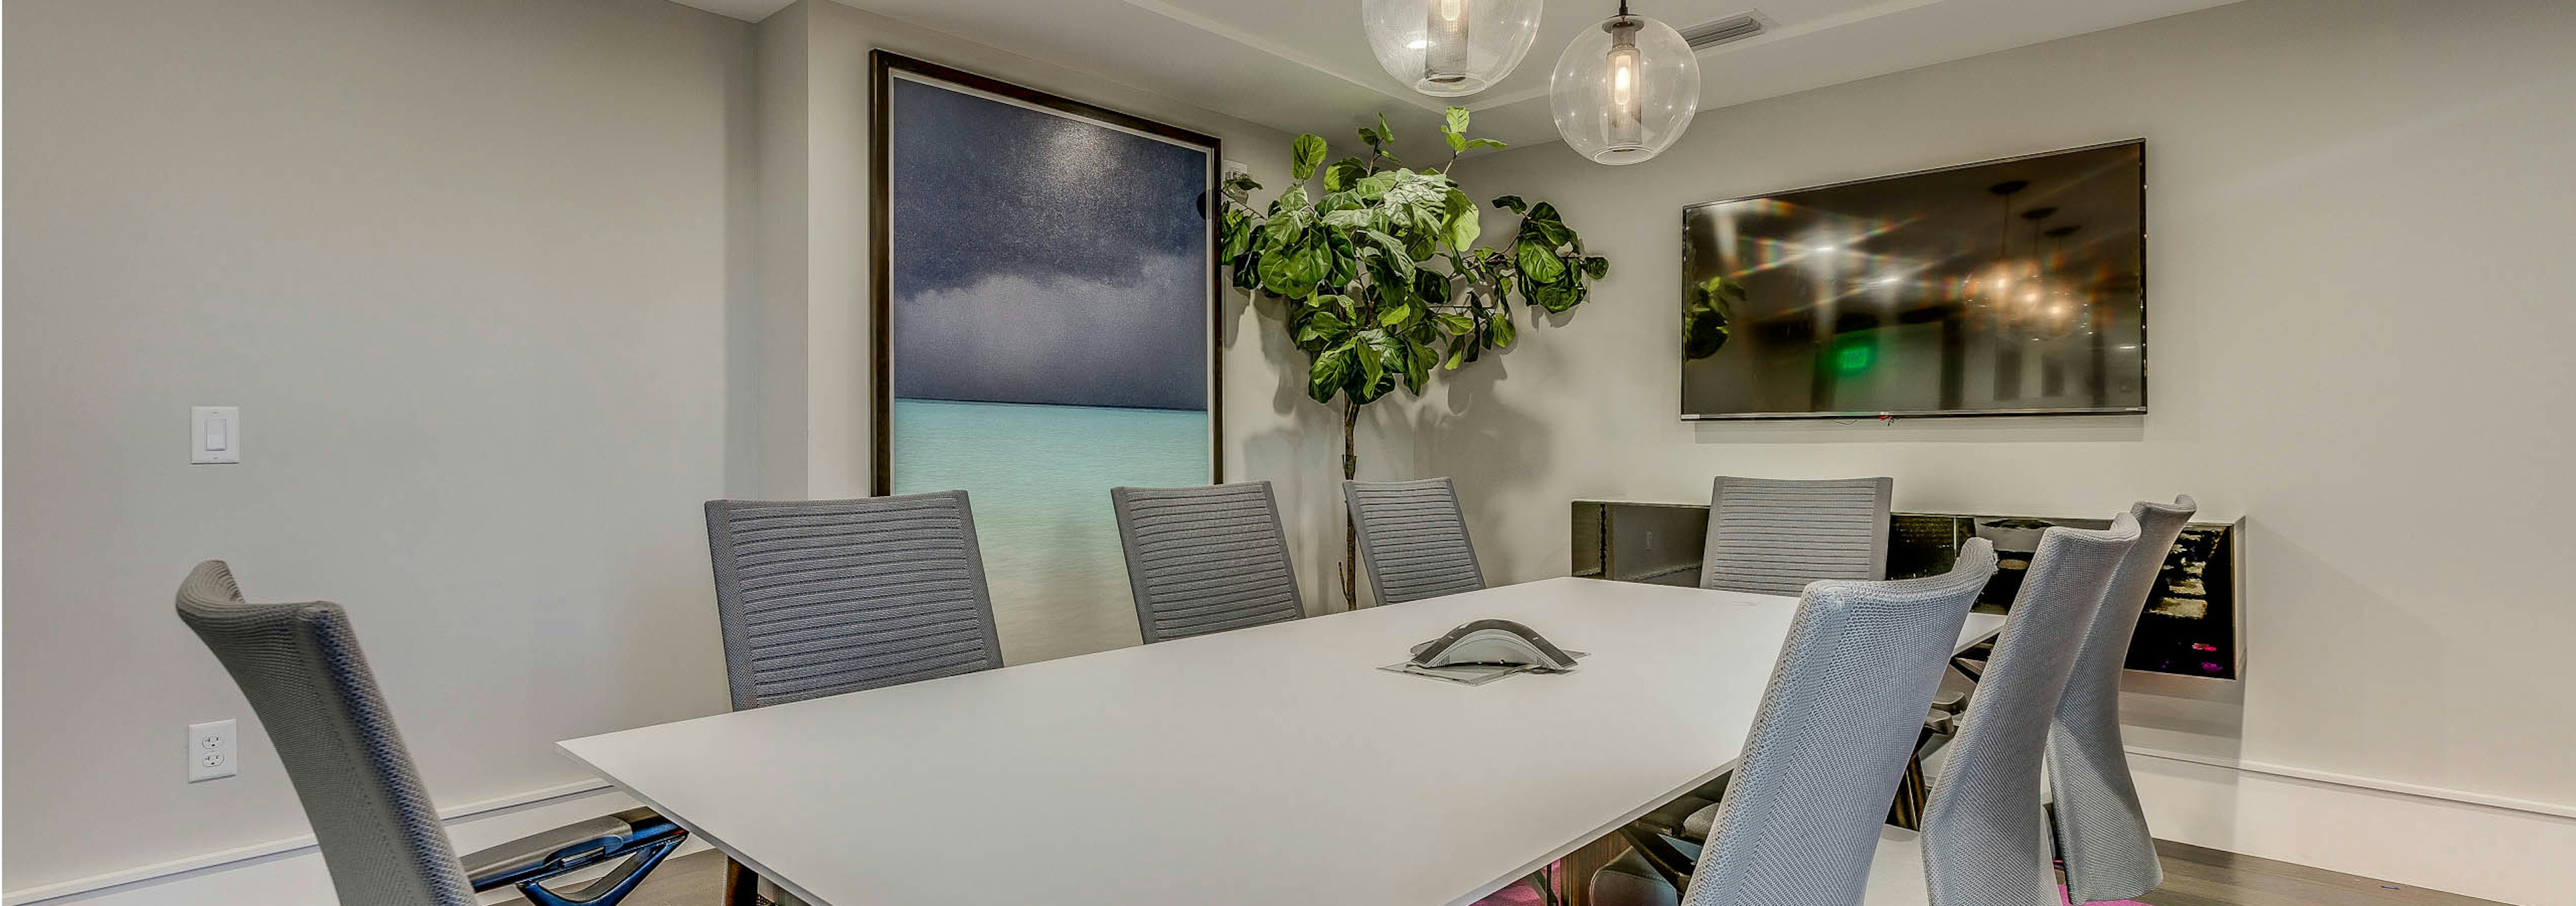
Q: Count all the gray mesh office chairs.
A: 8